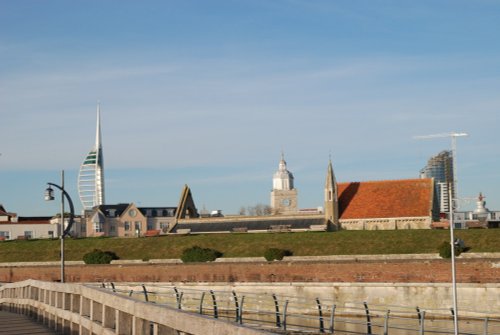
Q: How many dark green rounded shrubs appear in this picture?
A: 4